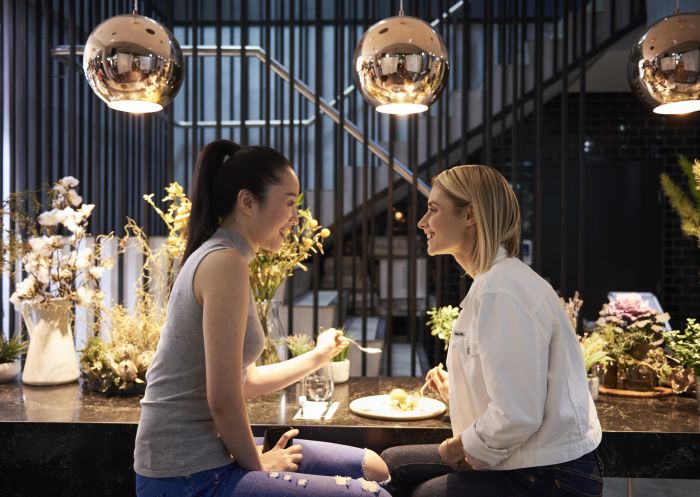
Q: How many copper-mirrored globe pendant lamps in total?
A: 3